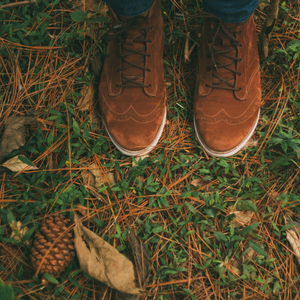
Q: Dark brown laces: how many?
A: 2